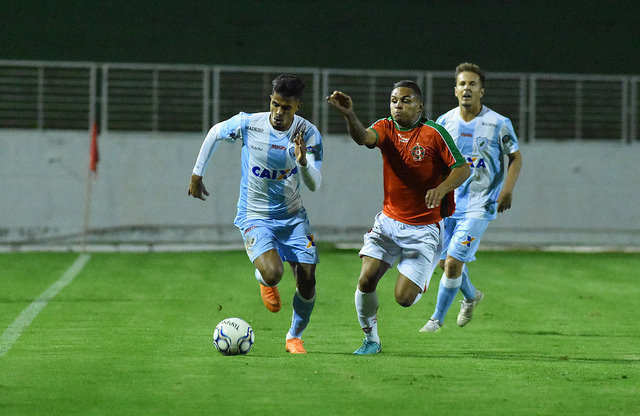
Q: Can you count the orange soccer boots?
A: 2